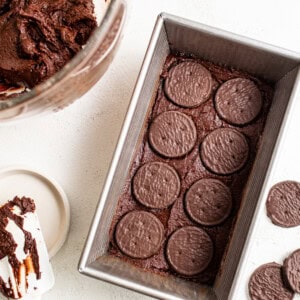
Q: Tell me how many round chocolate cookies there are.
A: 11